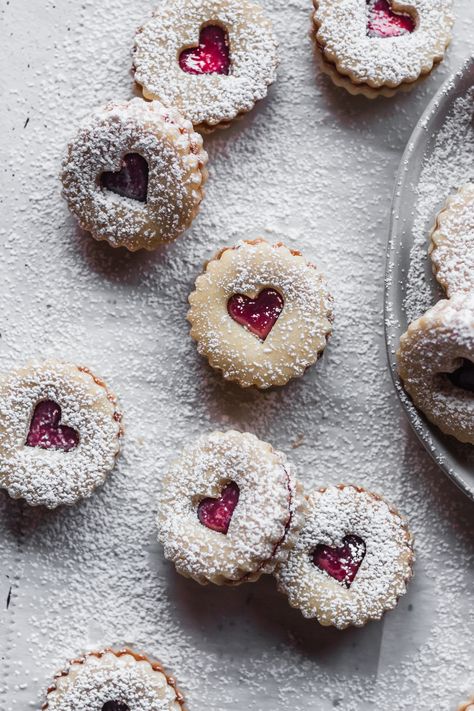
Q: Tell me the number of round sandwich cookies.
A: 10